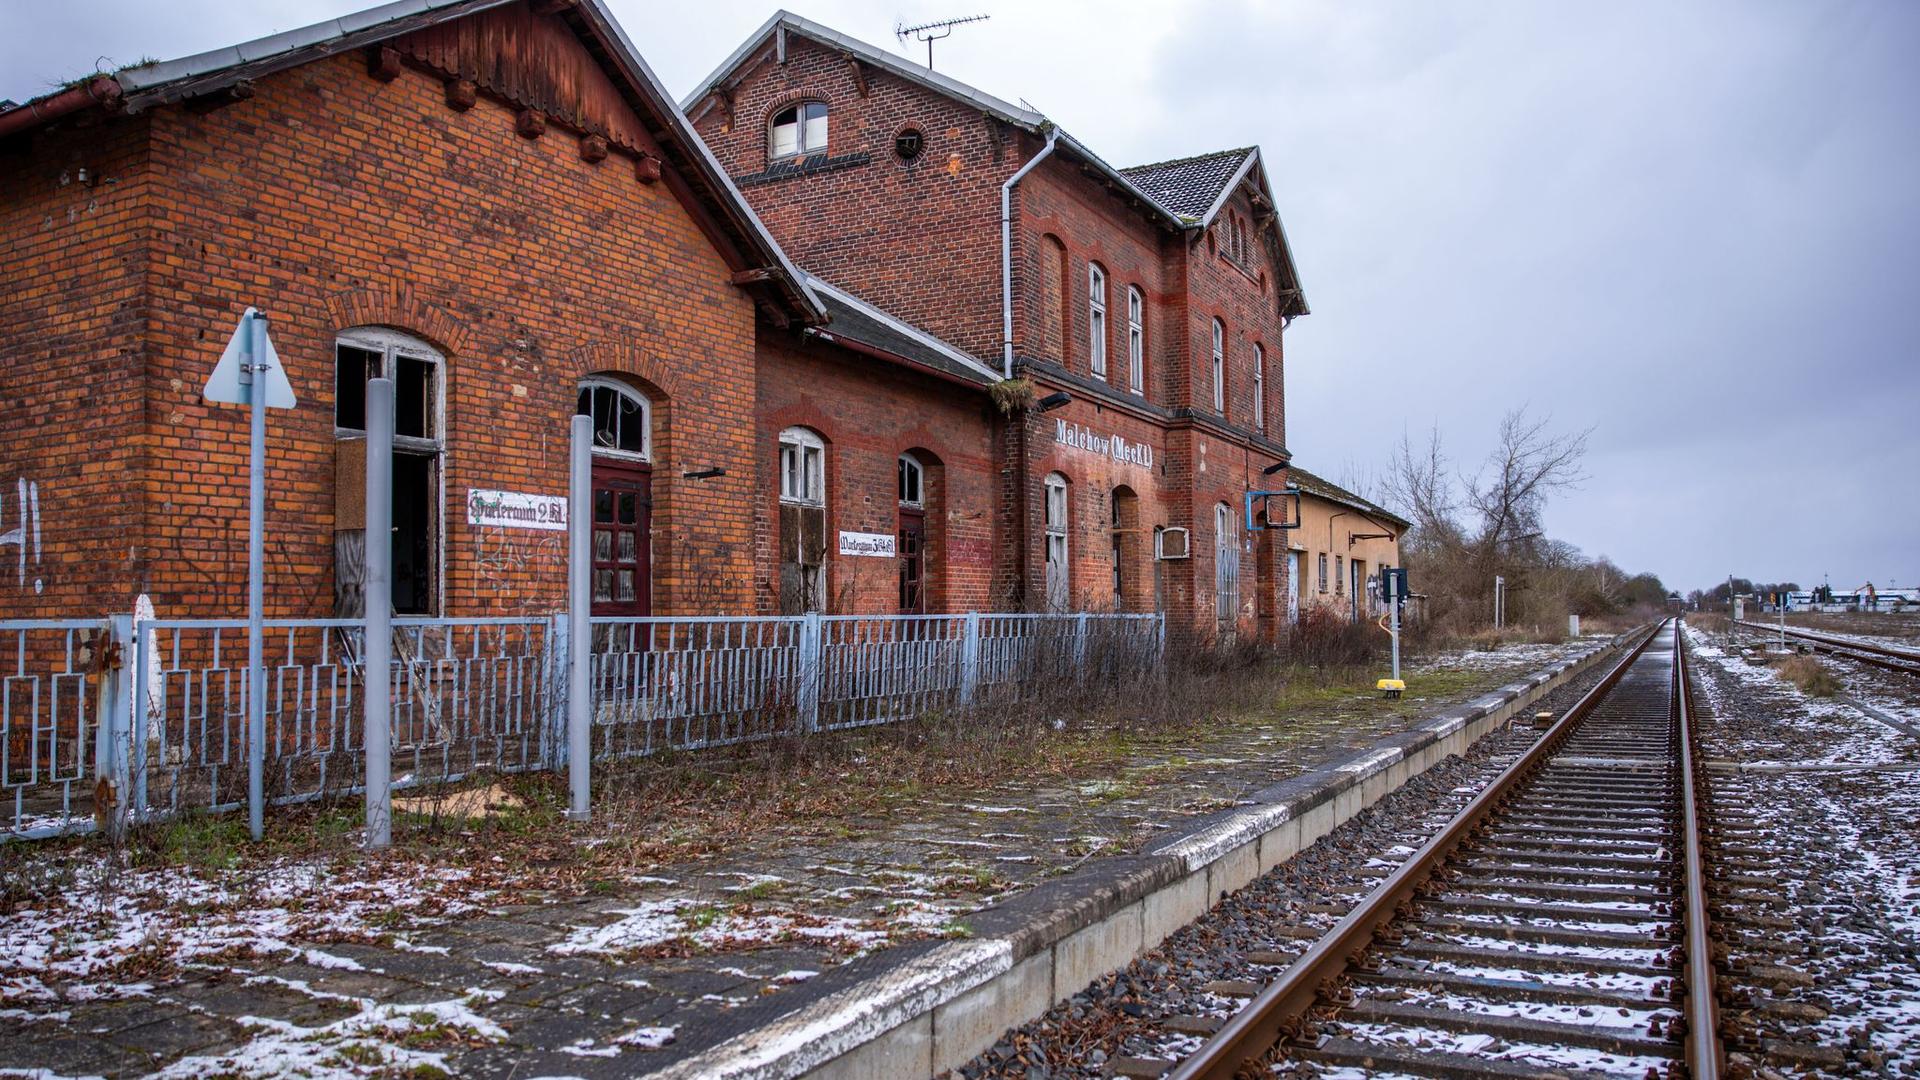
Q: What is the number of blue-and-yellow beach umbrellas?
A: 0